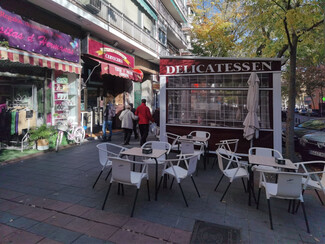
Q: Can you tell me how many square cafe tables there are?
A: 3